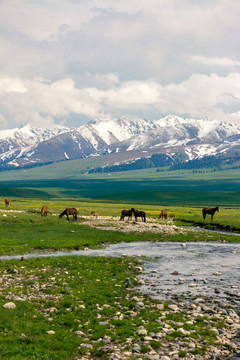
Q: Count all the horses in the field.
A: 9